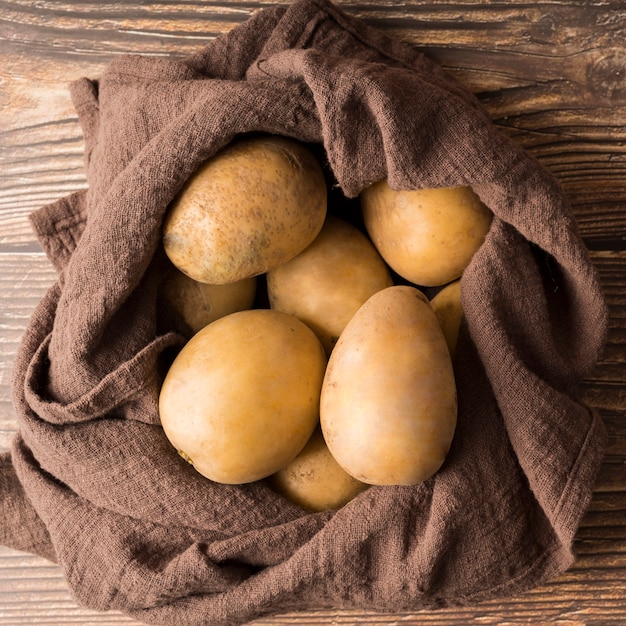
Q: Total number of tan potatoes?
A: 8